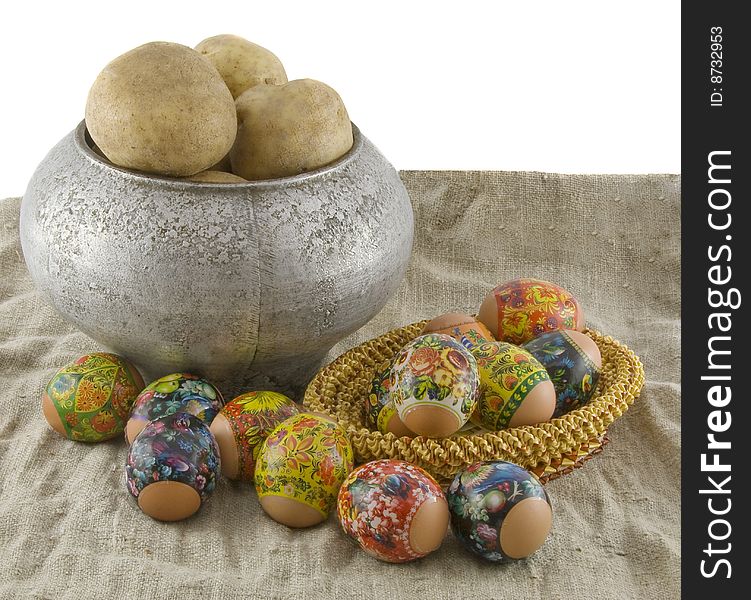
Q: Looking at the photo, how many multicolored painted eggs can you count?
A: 13